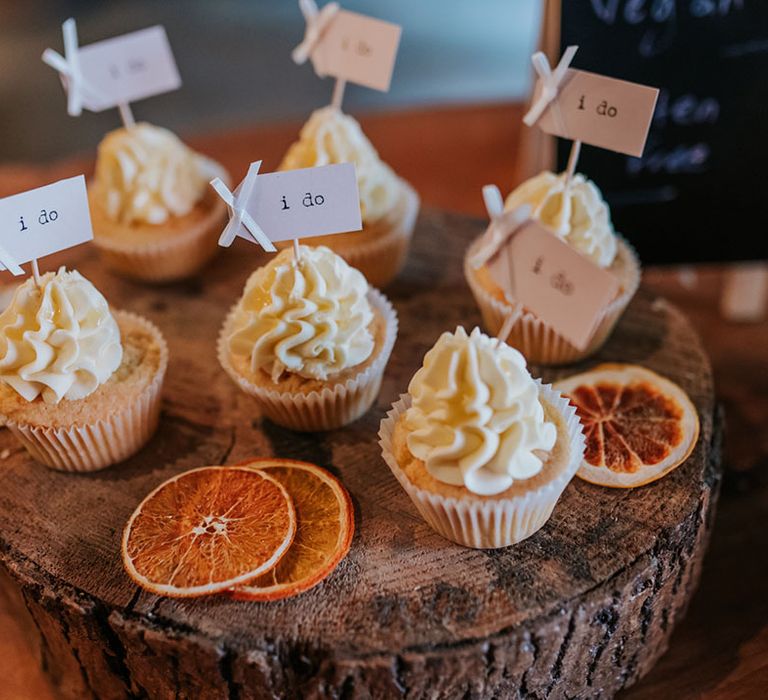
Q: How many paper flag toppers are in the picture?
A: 6